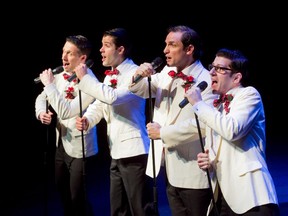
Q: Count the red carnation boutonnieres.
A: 4